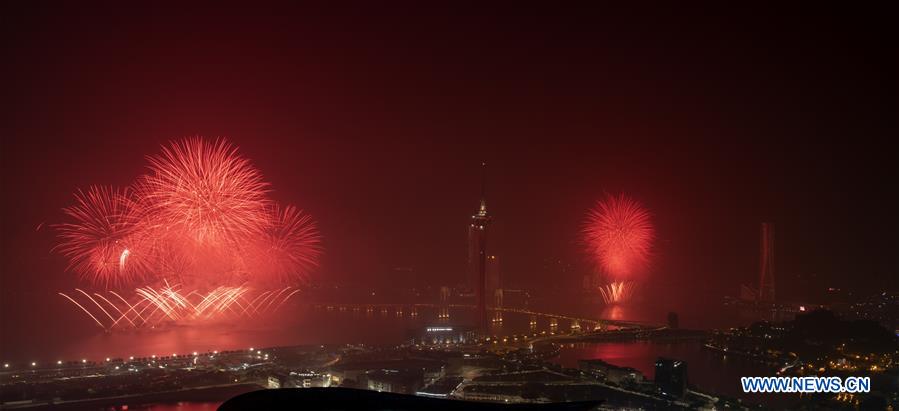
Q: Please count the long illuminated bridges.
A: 1